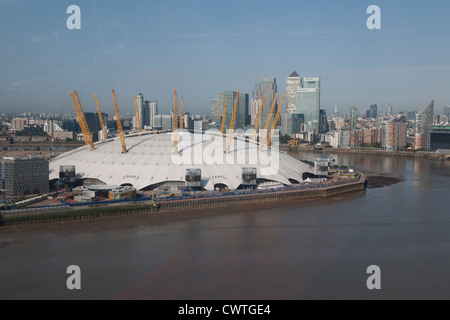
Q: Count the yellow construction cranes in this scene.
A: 12